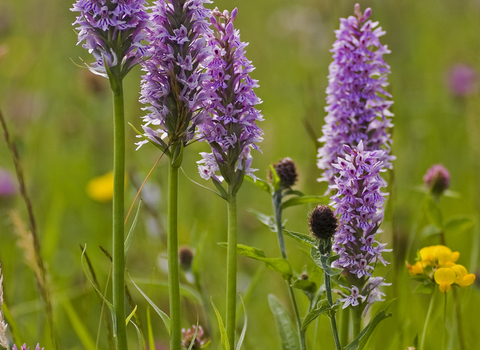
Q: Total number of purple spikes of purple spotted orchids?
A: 5